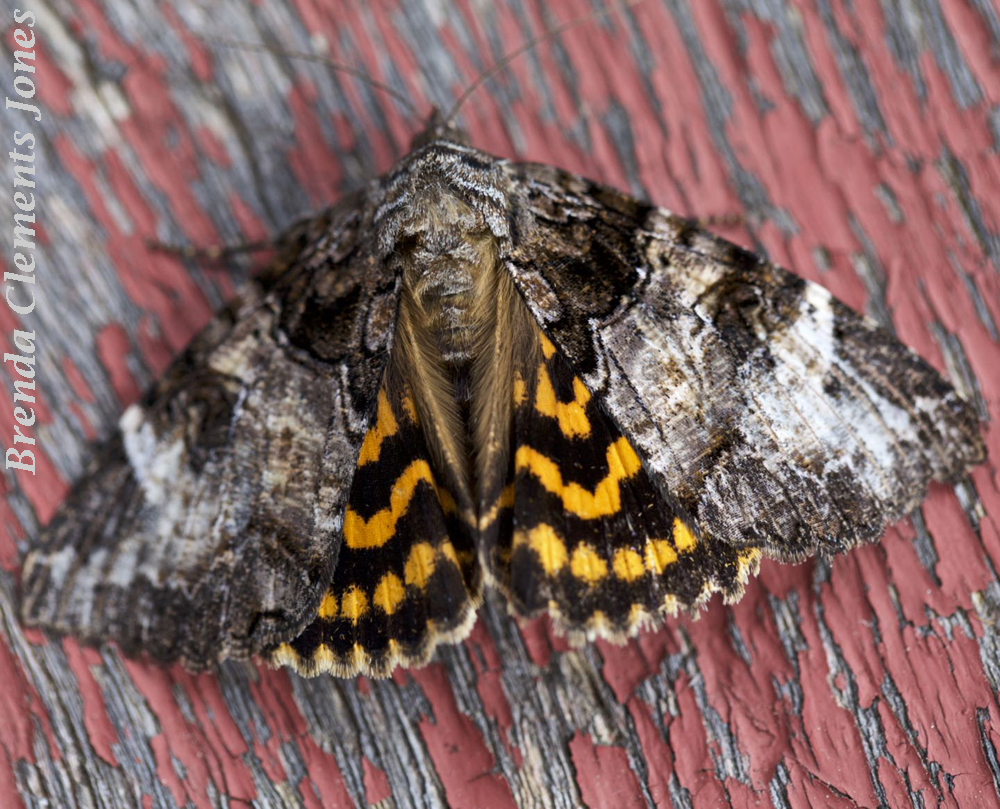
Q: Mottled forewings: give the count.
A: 2